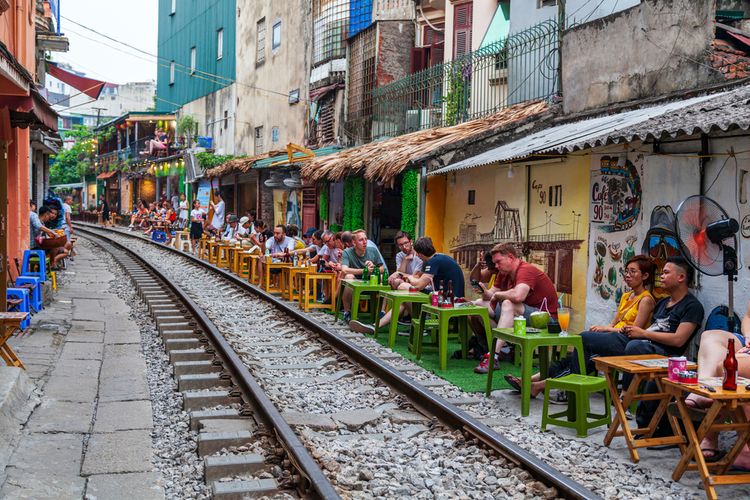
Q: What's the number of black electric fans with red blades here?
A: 1